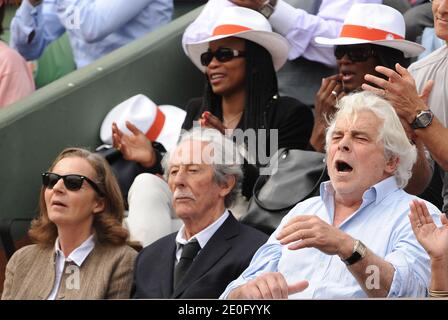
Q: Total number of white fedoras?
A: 3